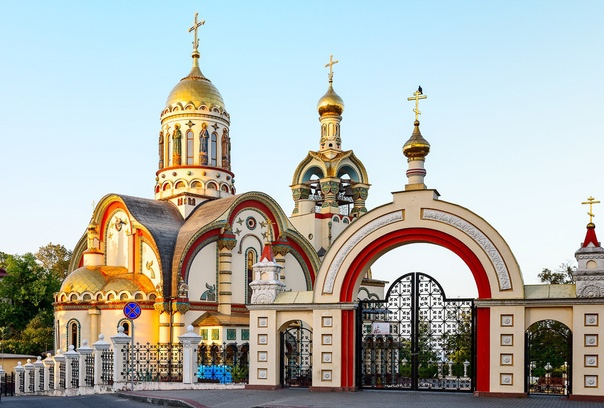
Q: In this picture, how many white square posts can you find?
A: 11